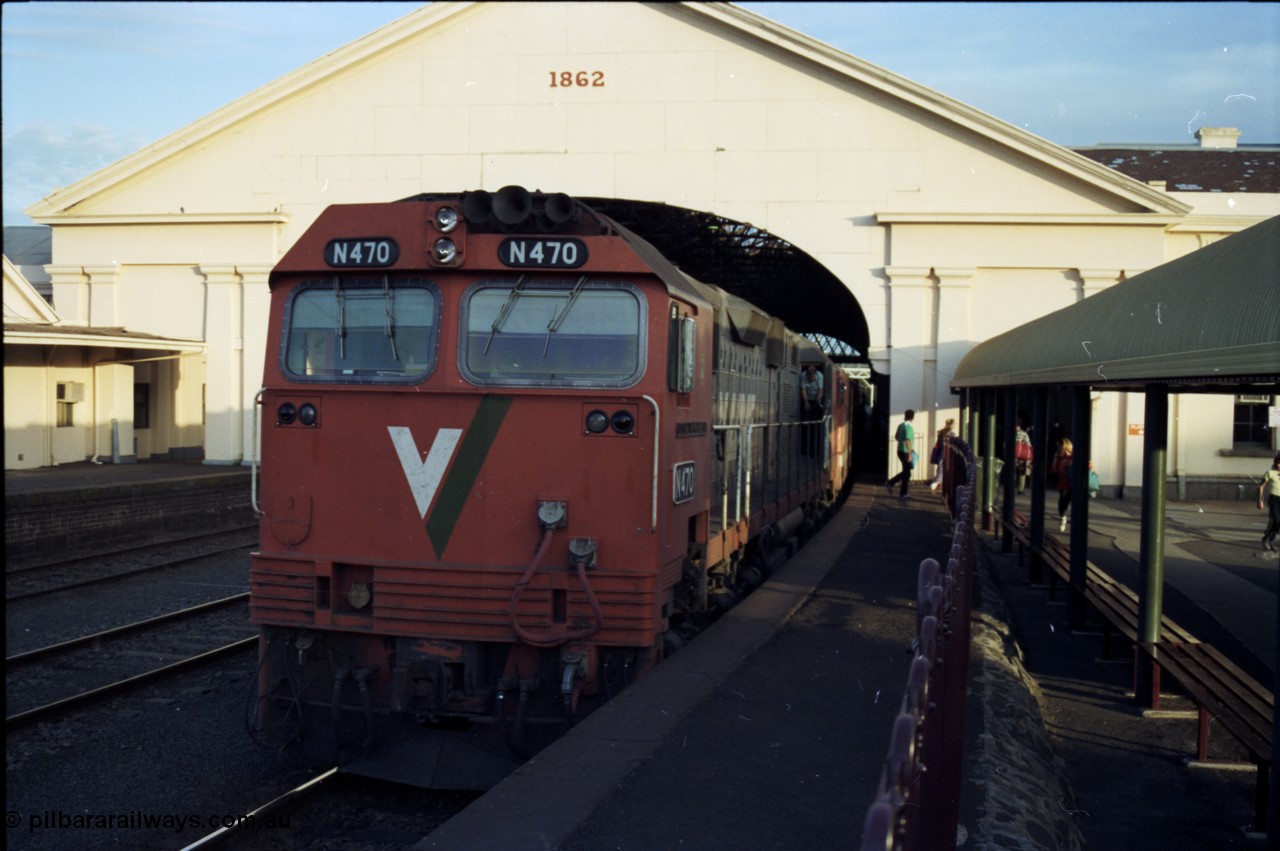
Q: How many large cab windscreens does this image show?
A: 2